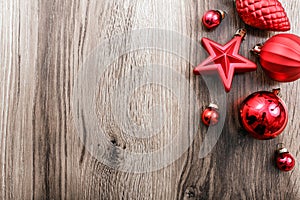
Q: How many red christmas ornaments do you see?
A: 7